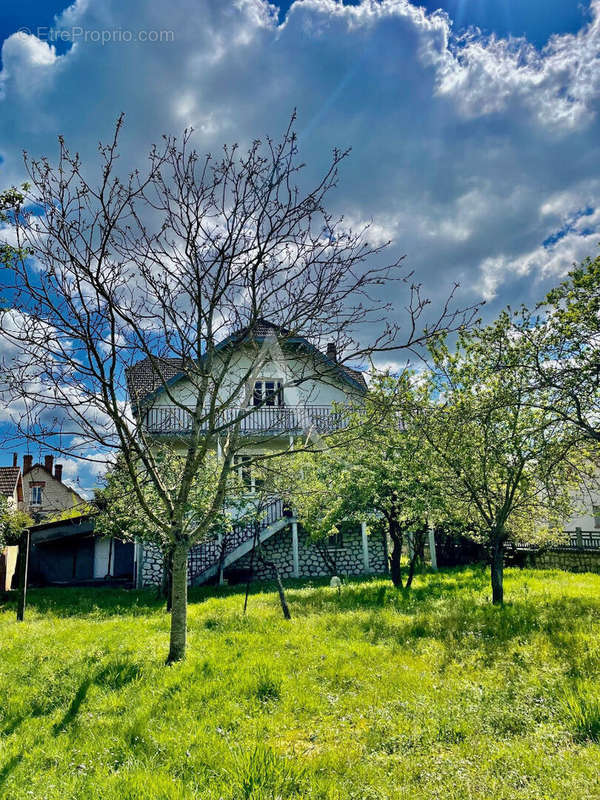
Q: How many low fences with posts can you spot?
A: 1